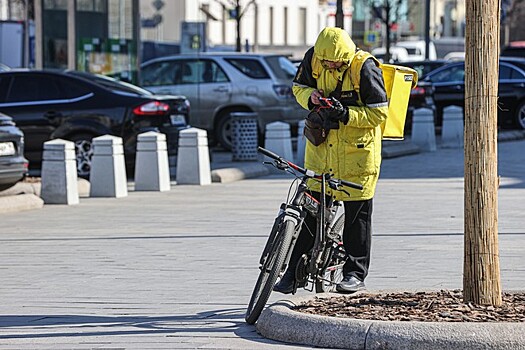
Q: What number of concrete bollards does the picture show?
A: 8